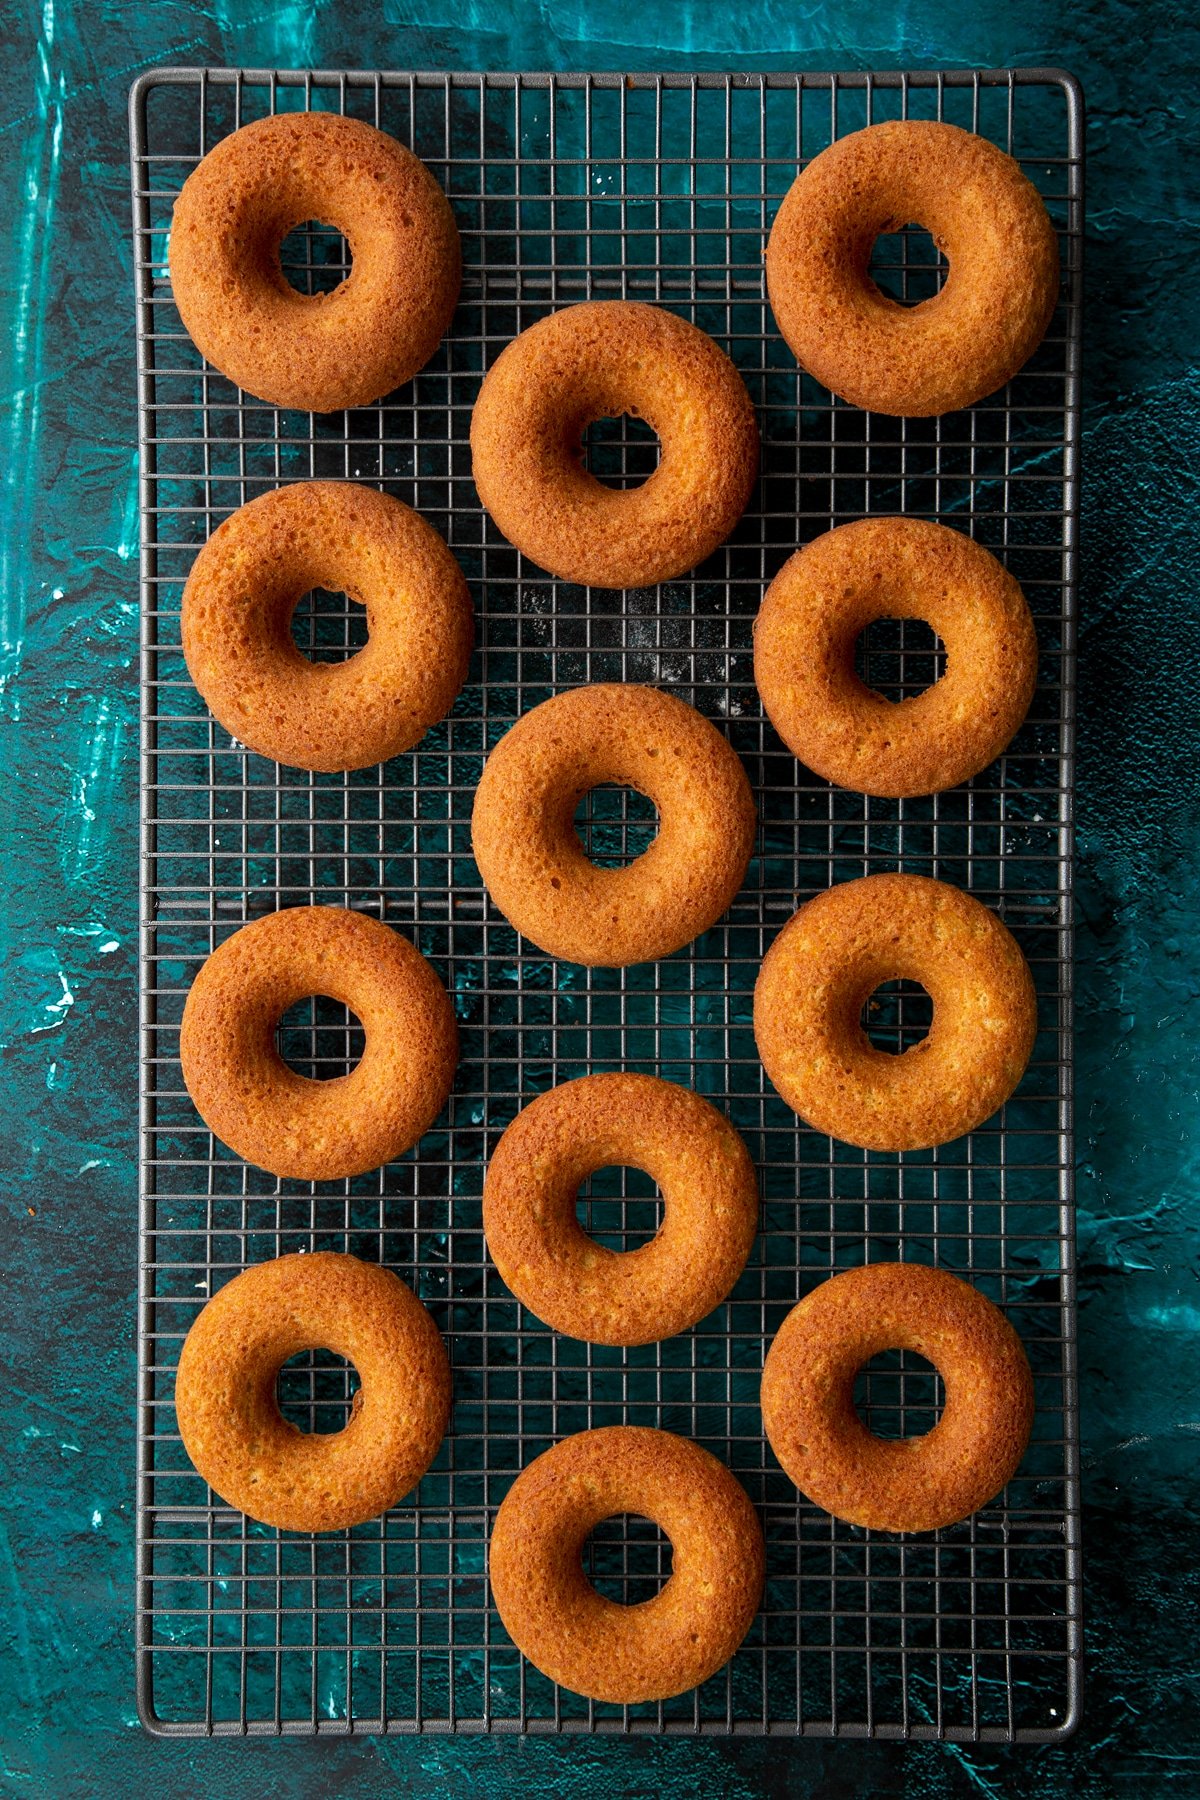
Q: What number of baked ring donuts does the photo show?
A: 12